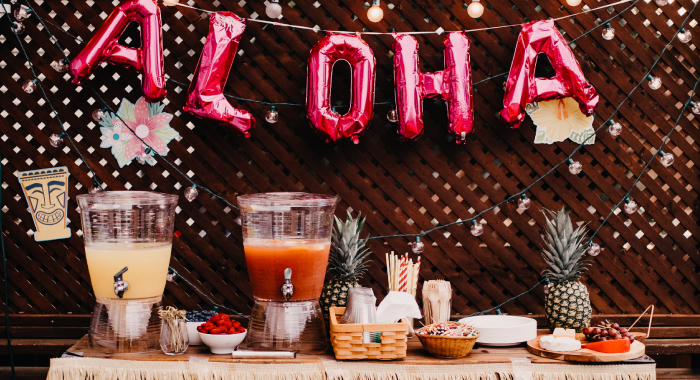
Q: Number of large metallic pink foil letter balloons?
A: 5